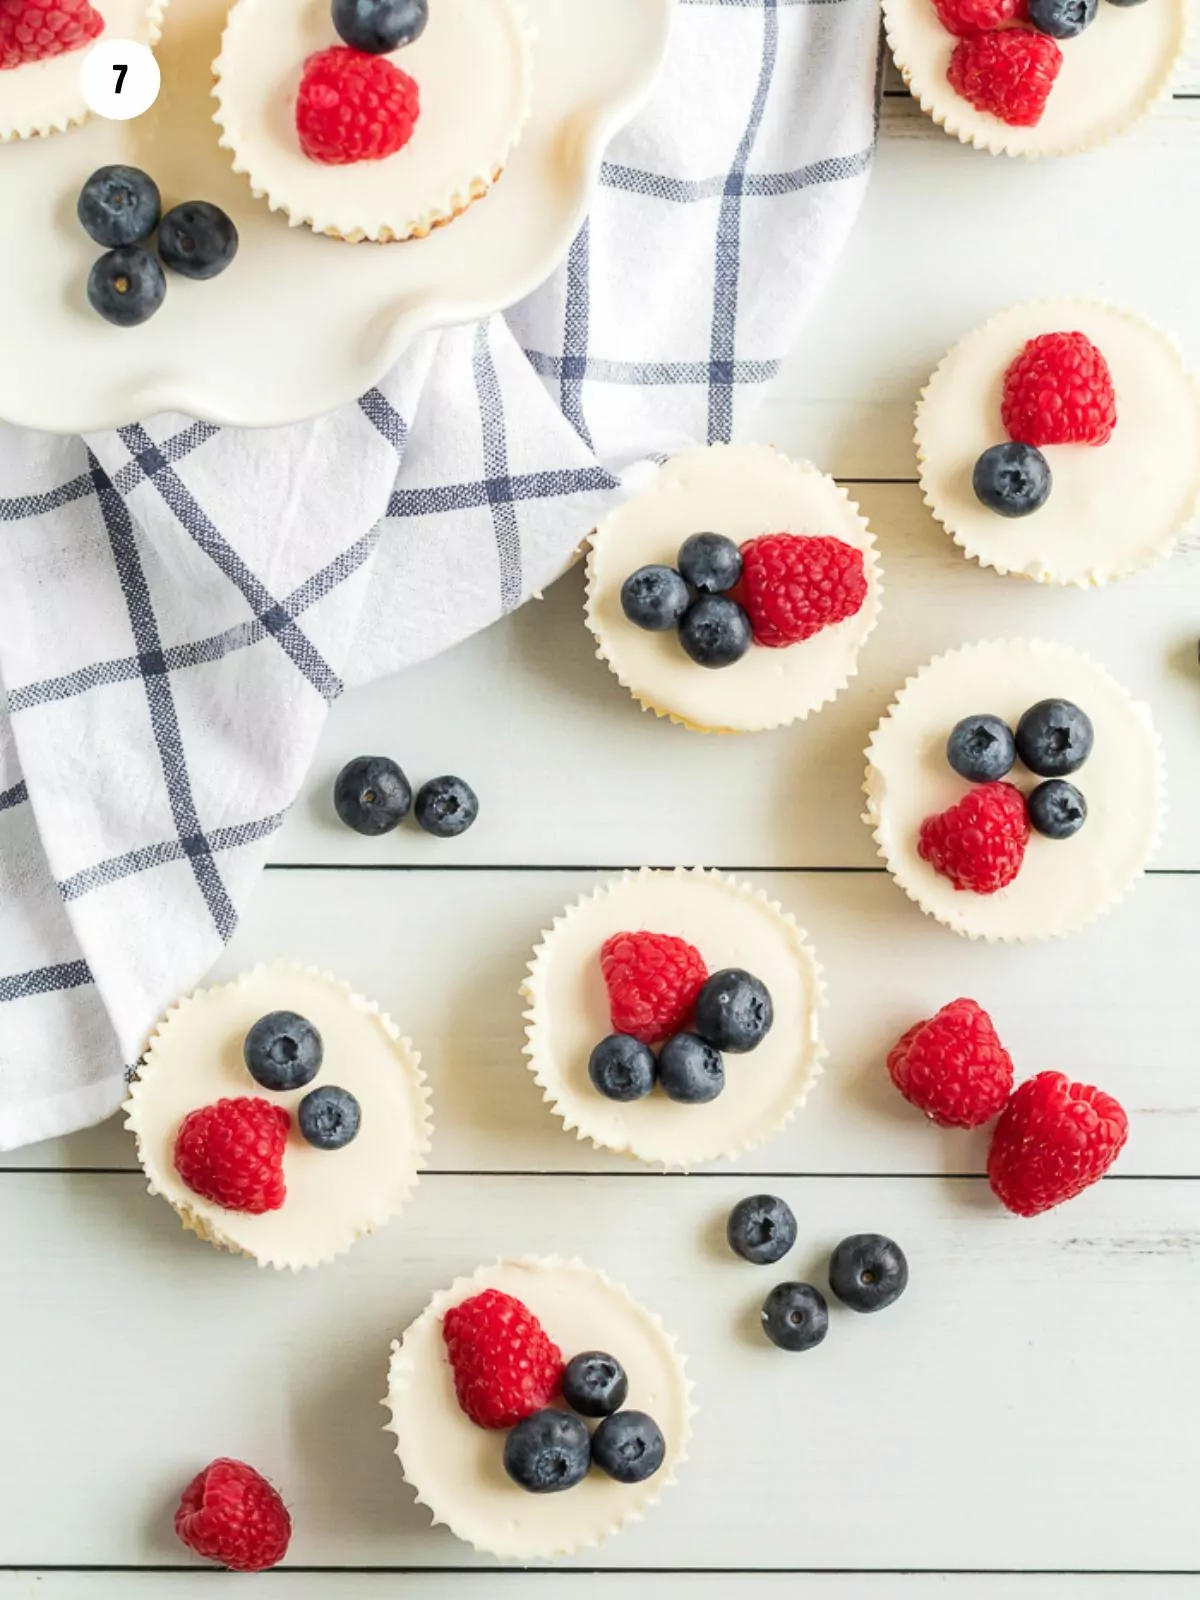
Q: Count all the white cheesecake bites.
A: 9